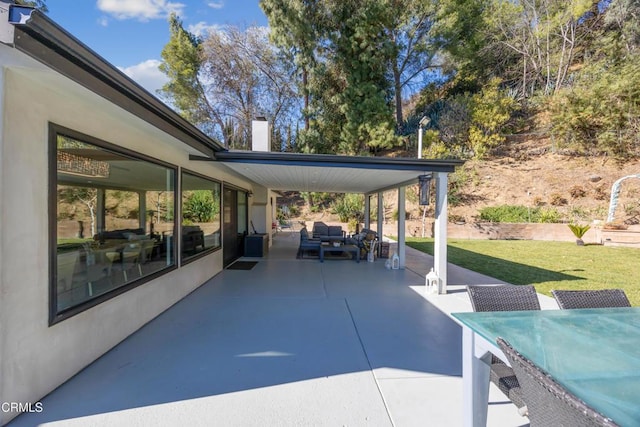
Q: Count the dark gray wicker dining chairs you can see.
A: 3